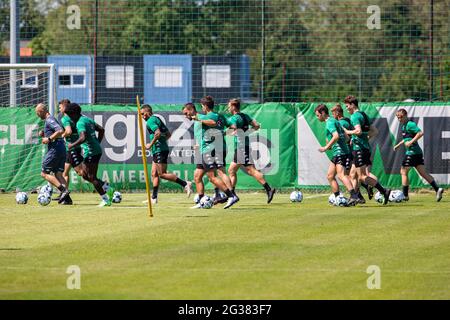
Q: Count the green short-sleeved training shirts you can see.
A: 10